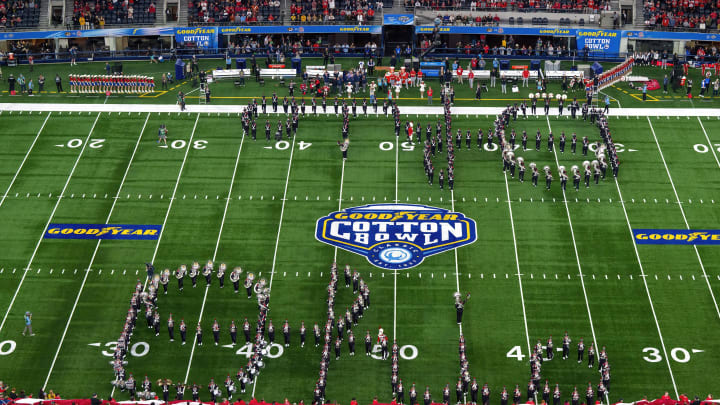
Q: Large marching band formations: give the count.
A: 2